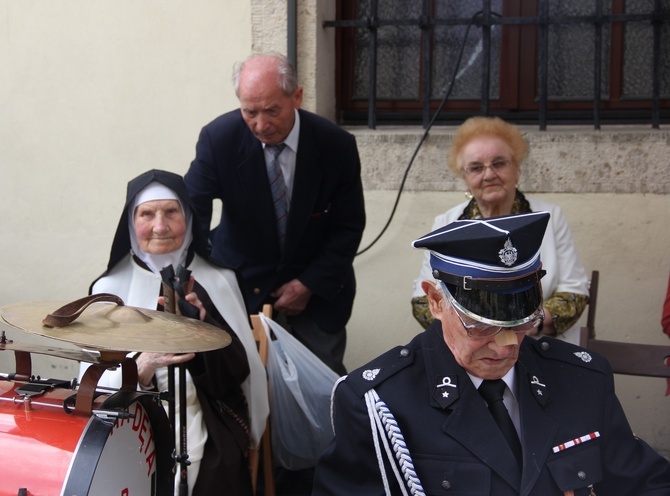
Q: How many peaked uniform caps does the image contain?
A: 1